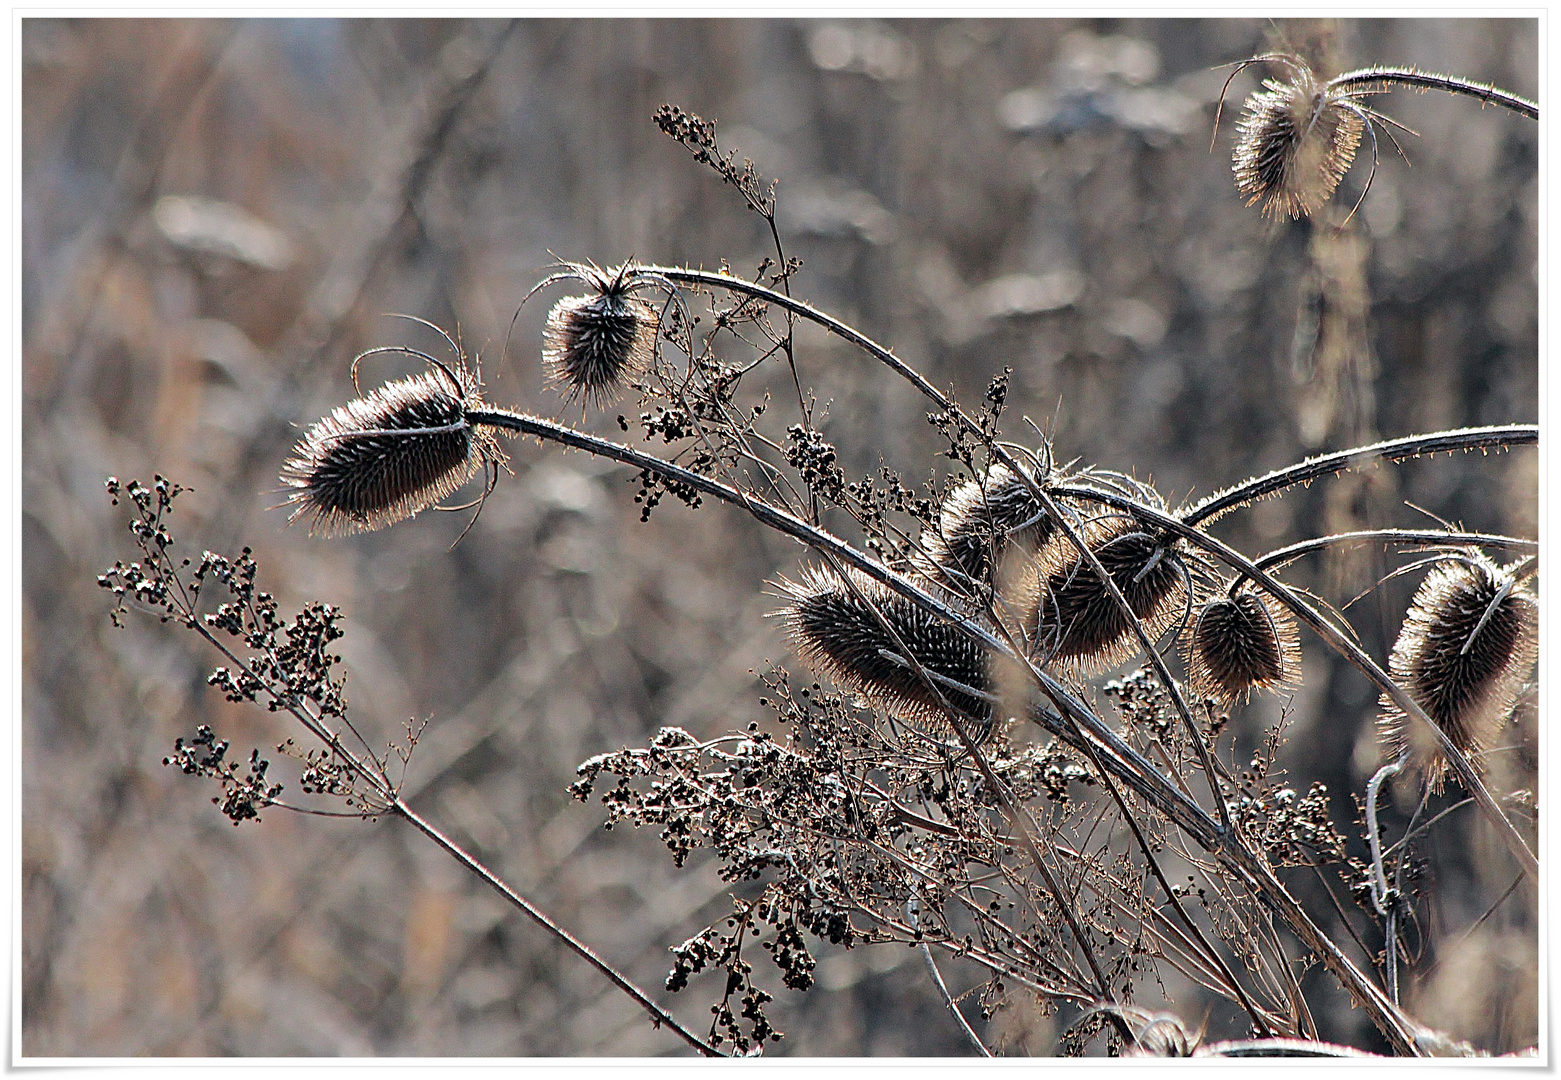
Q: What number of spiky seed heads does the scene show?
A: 8